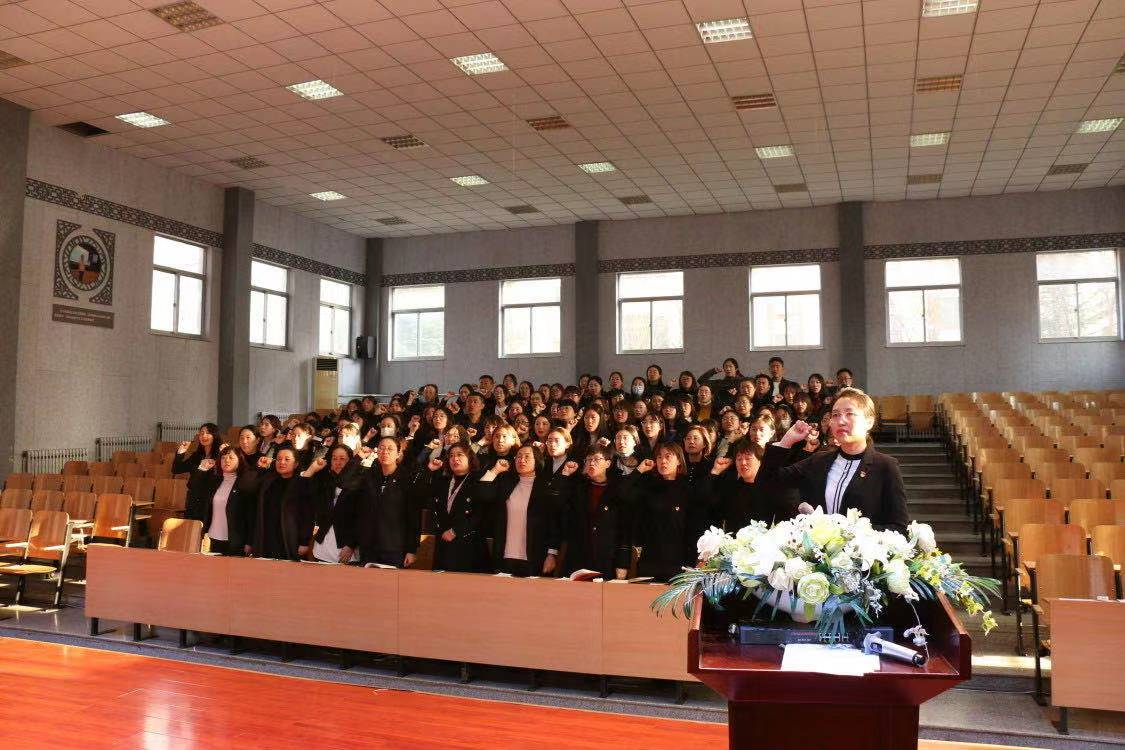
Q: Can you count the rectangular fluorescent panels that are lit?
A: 11